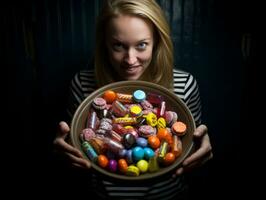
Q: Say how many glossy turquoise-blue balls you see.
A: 2